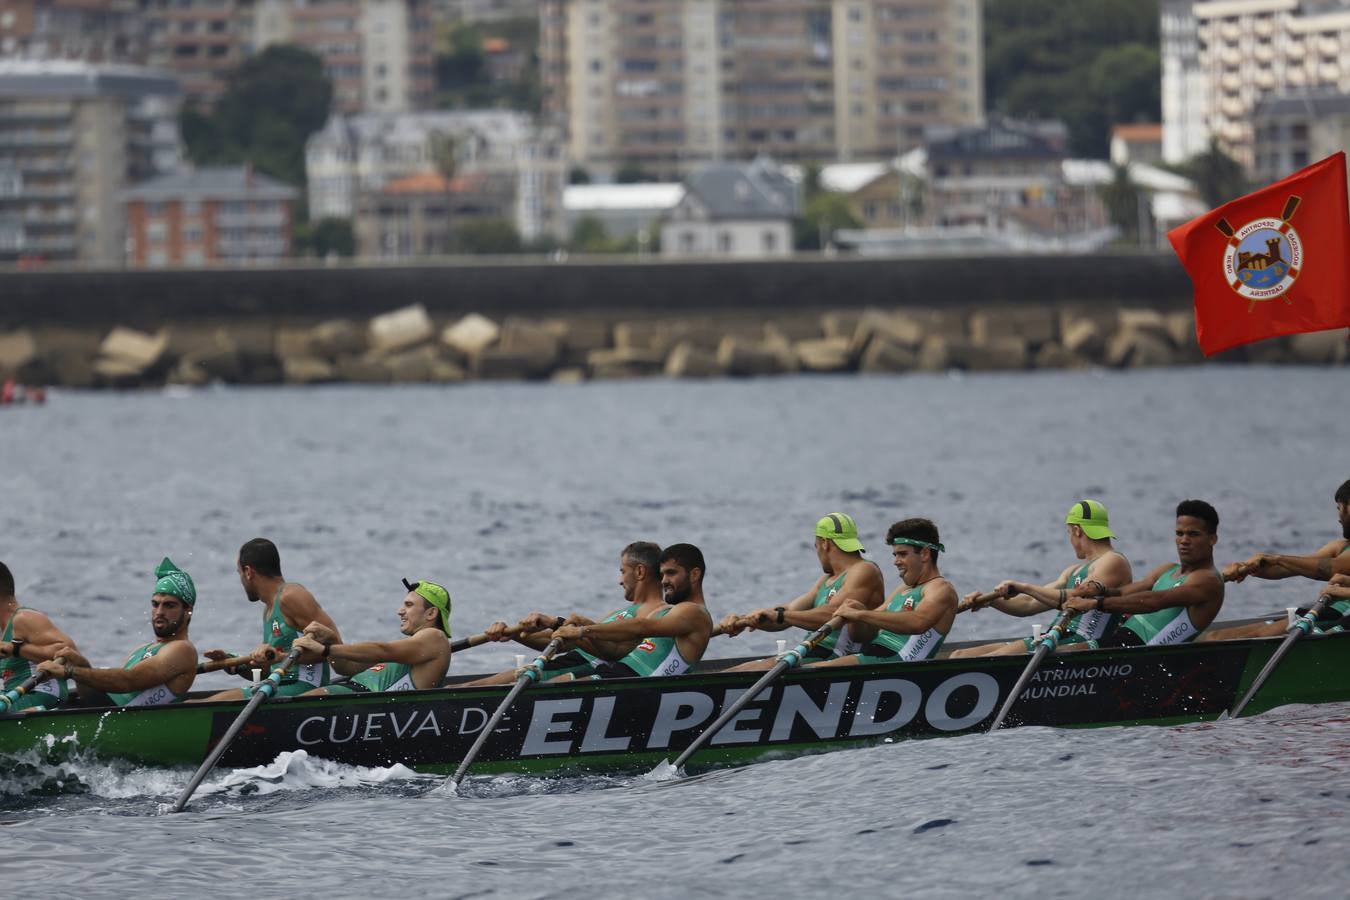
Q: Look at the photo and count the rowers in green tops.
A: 11